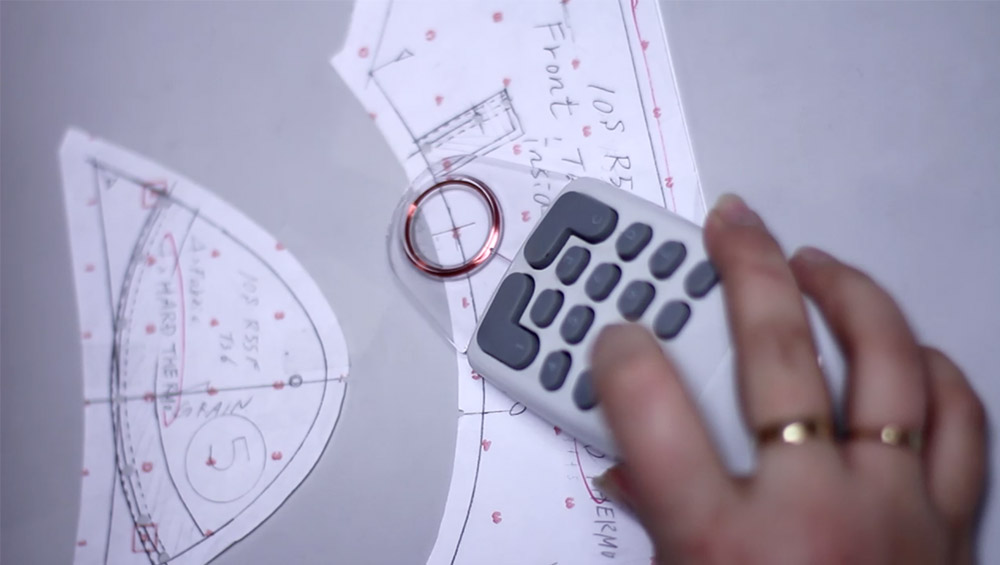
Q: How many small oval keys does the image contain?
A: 11